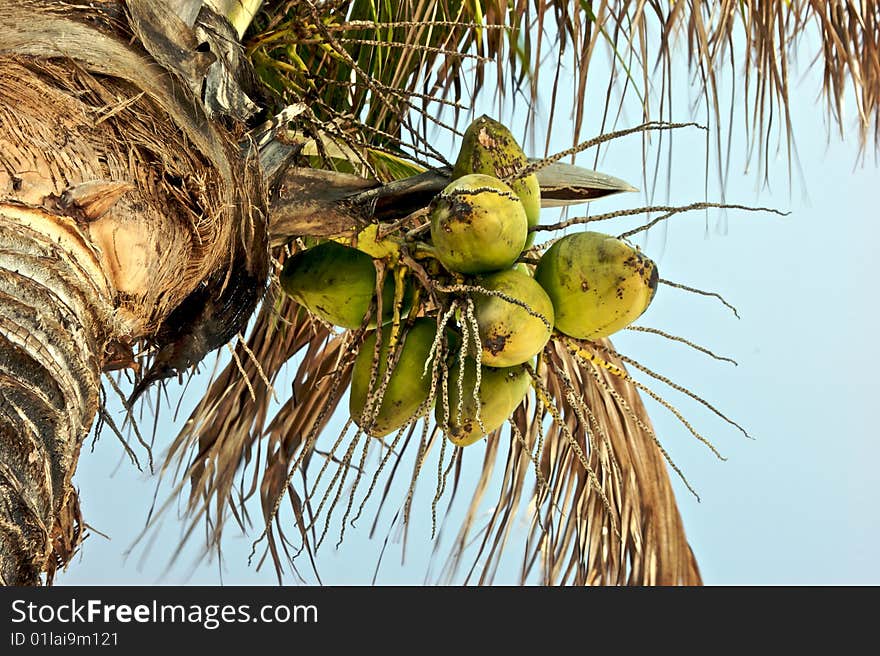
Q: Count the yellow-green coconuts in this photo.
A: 7